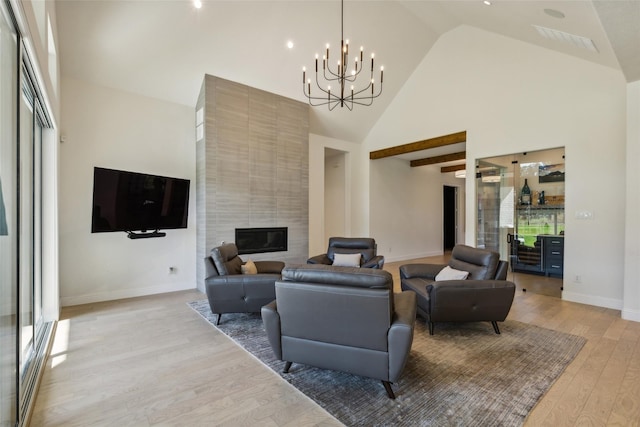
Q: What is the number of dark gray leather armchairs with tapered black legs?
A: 4